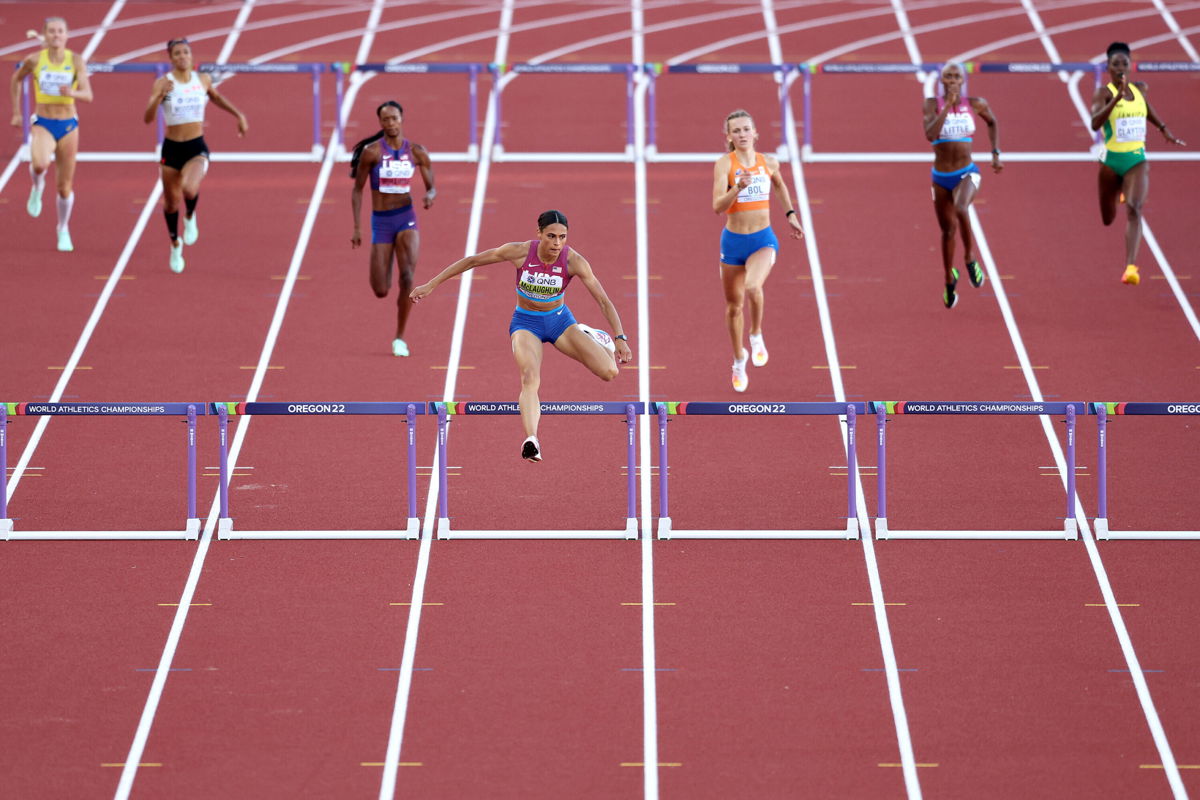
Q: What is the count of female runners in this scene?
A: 7